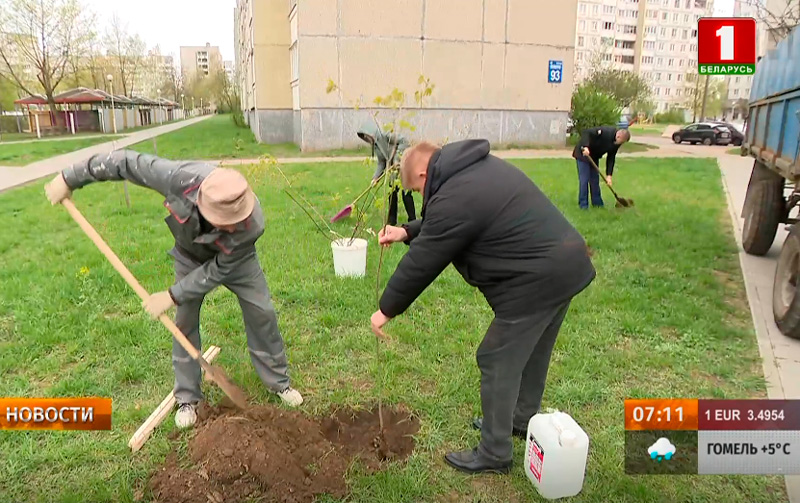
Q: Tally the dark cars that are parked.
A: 2